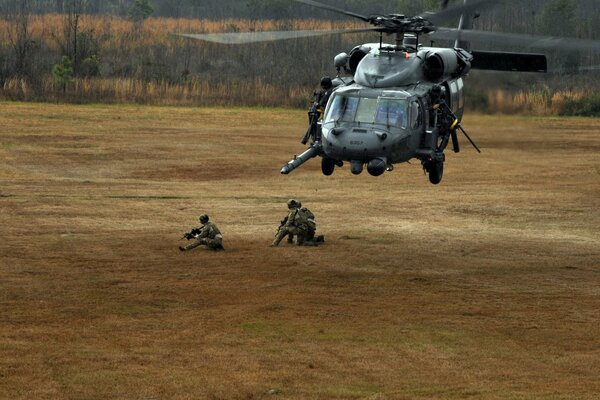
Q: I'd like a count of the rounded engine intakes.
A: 2